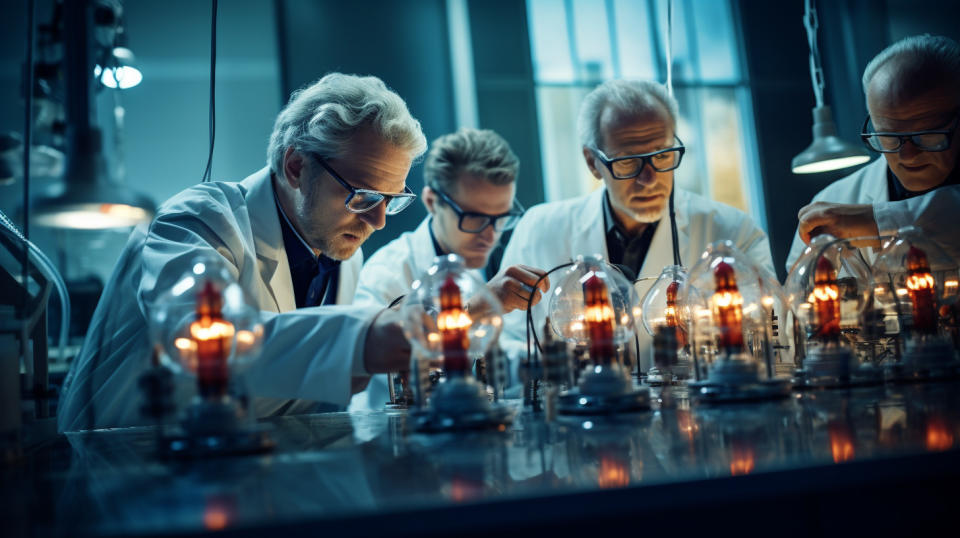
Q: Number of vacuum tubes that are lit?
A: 7